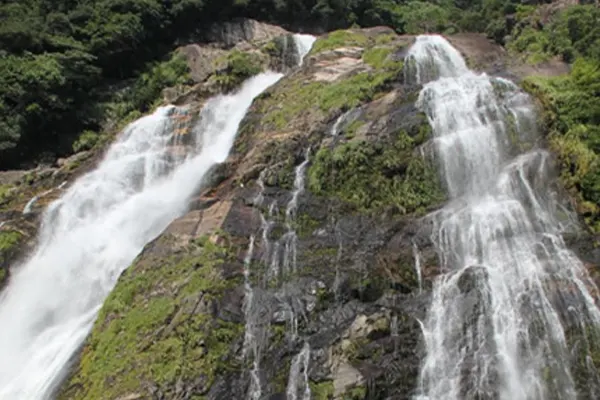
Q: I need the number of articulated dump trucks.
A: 0